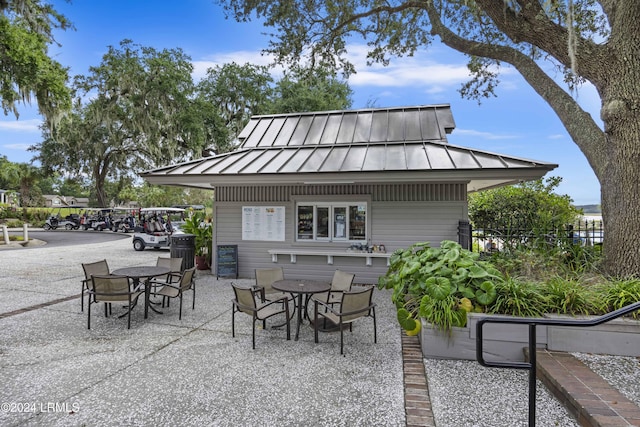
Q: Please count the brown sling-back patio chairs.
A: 8